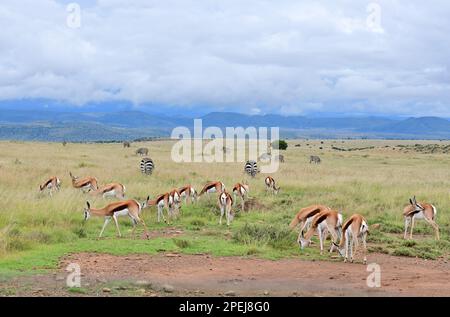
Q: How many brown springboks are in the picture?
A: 15